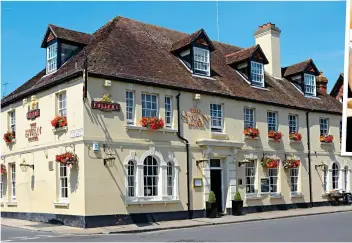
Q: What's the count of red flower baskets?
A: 11